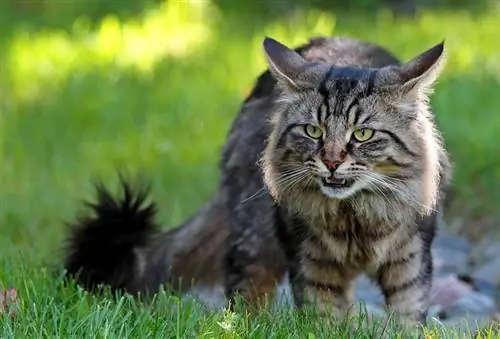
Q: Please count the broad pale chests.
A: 1